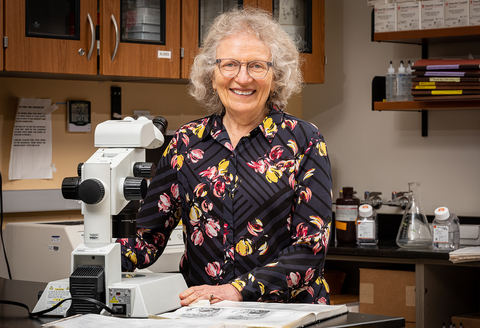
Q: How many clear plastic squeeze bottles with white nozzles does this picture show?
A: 3